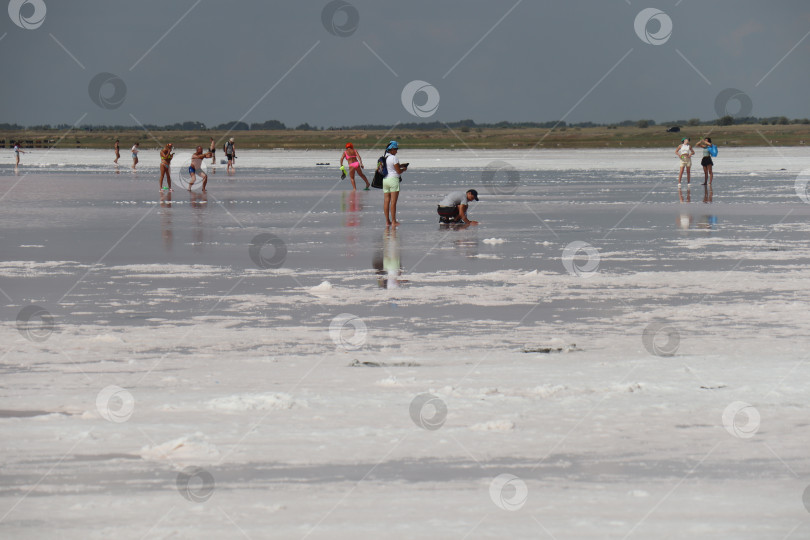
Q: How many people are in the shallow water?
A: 12